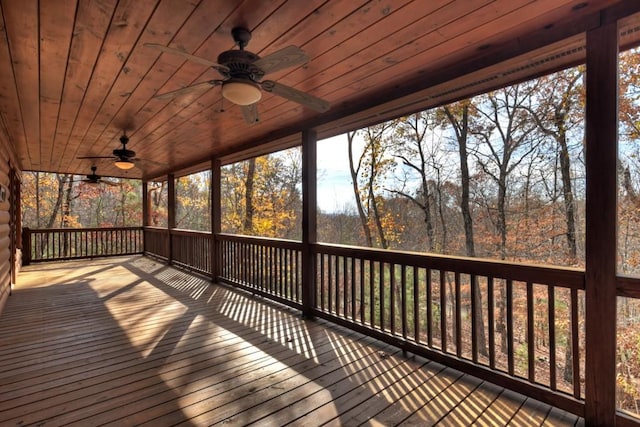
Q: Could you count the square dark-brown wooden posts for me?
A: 5